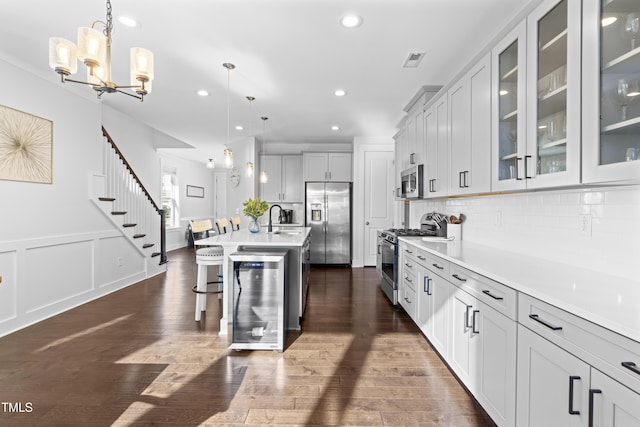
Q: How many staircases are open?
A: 1